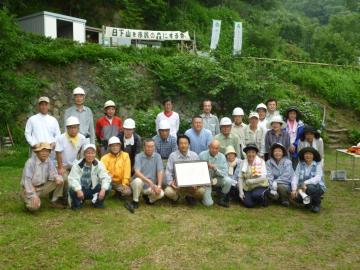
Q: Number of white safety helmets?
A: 9